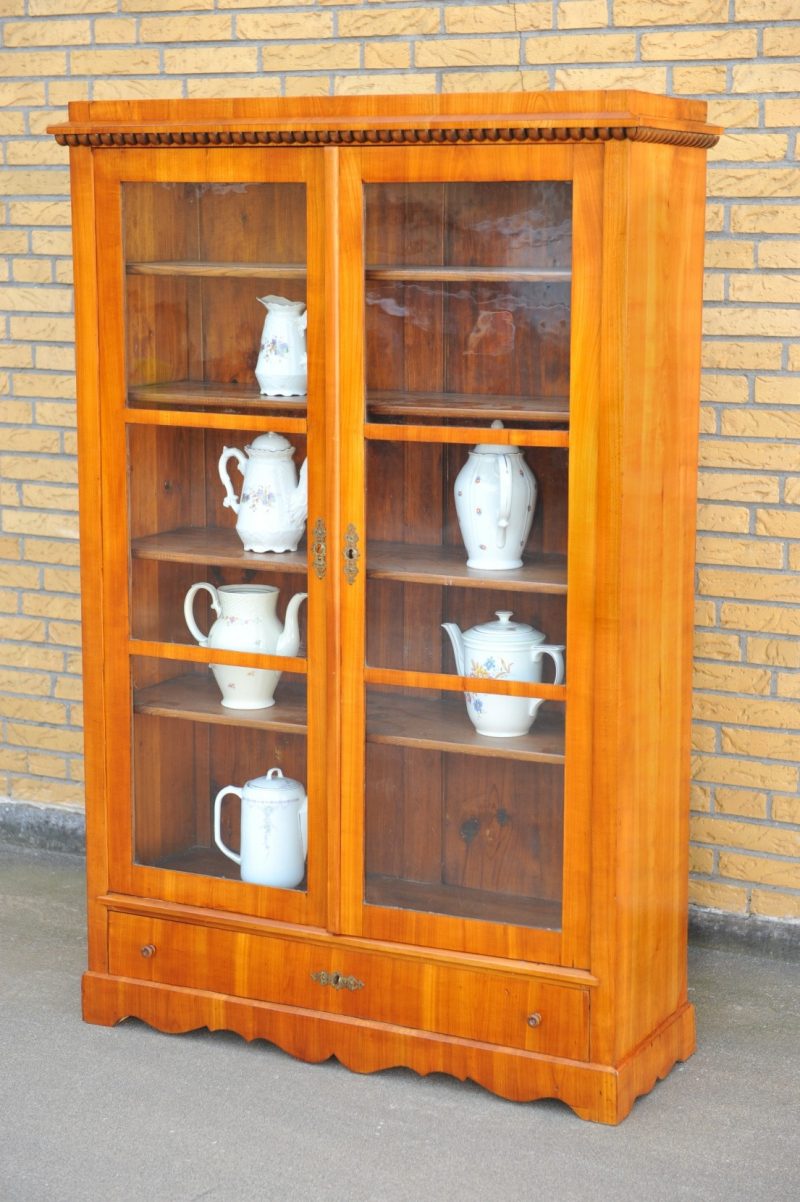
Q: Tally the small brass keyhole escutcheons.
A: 3